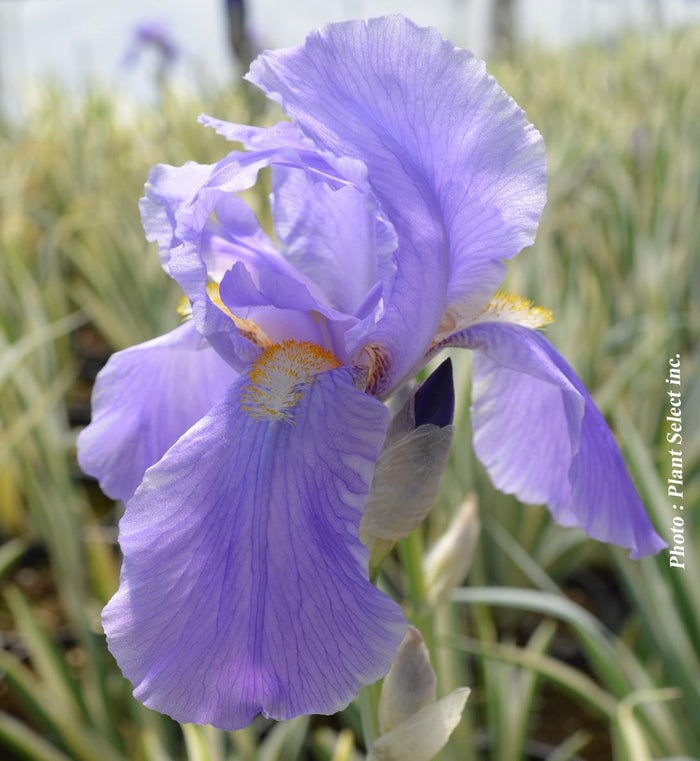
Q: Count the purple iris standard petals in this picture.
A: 3